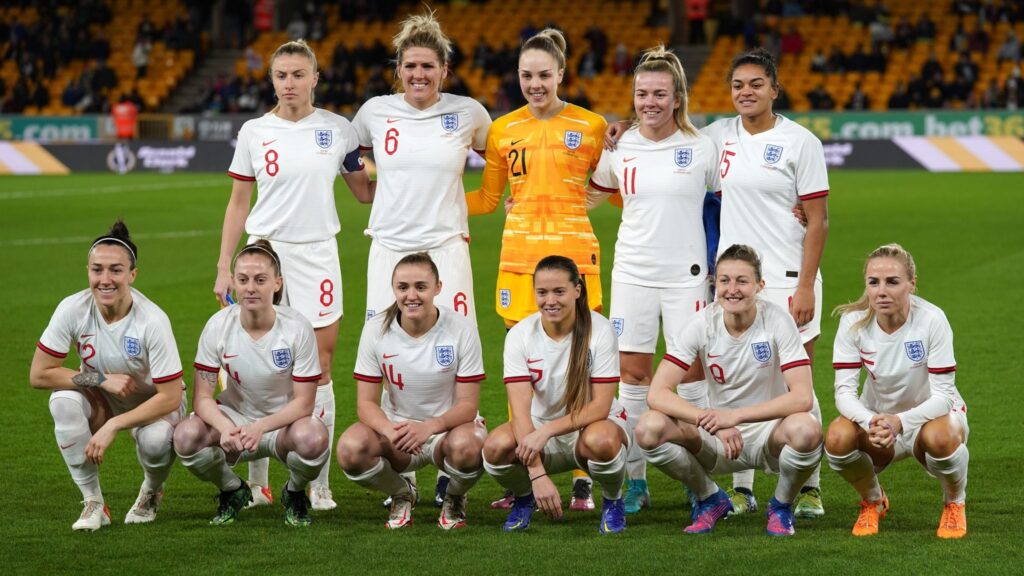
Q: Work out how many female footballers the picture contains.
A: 11